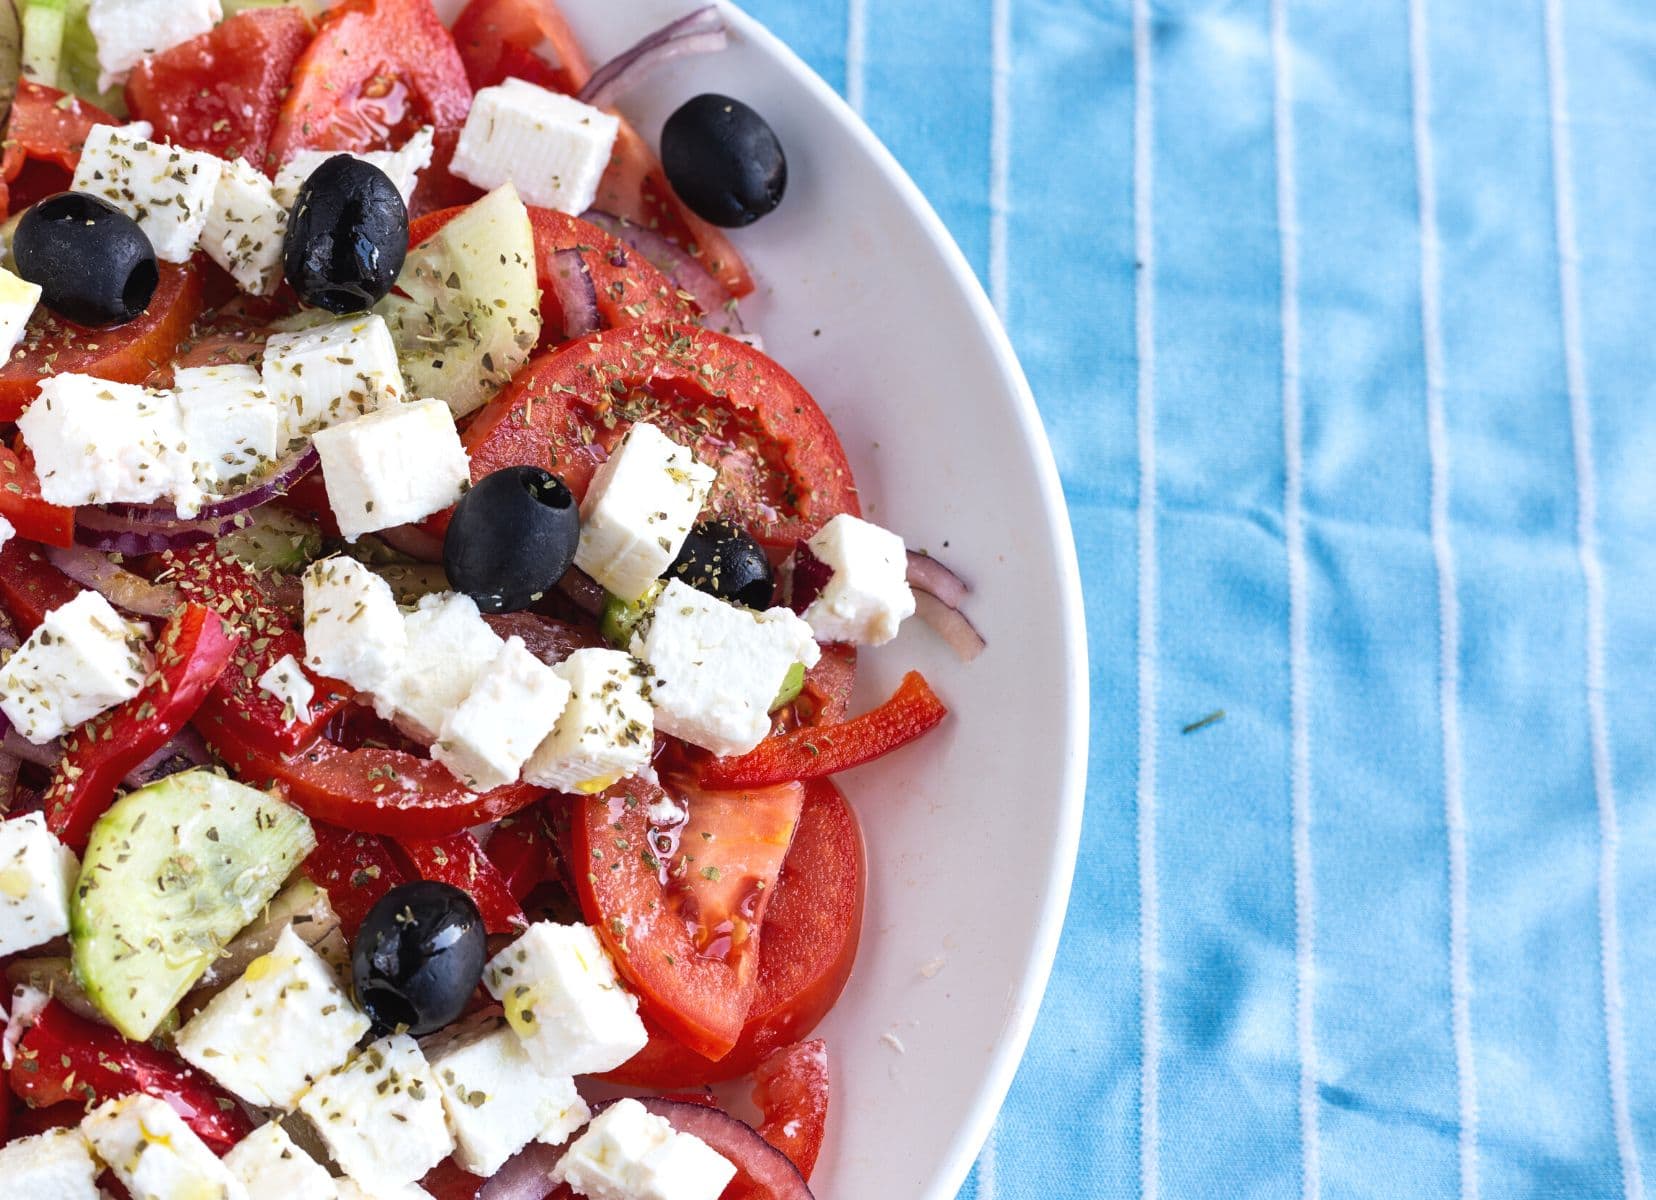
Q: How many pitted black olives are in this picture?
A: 6